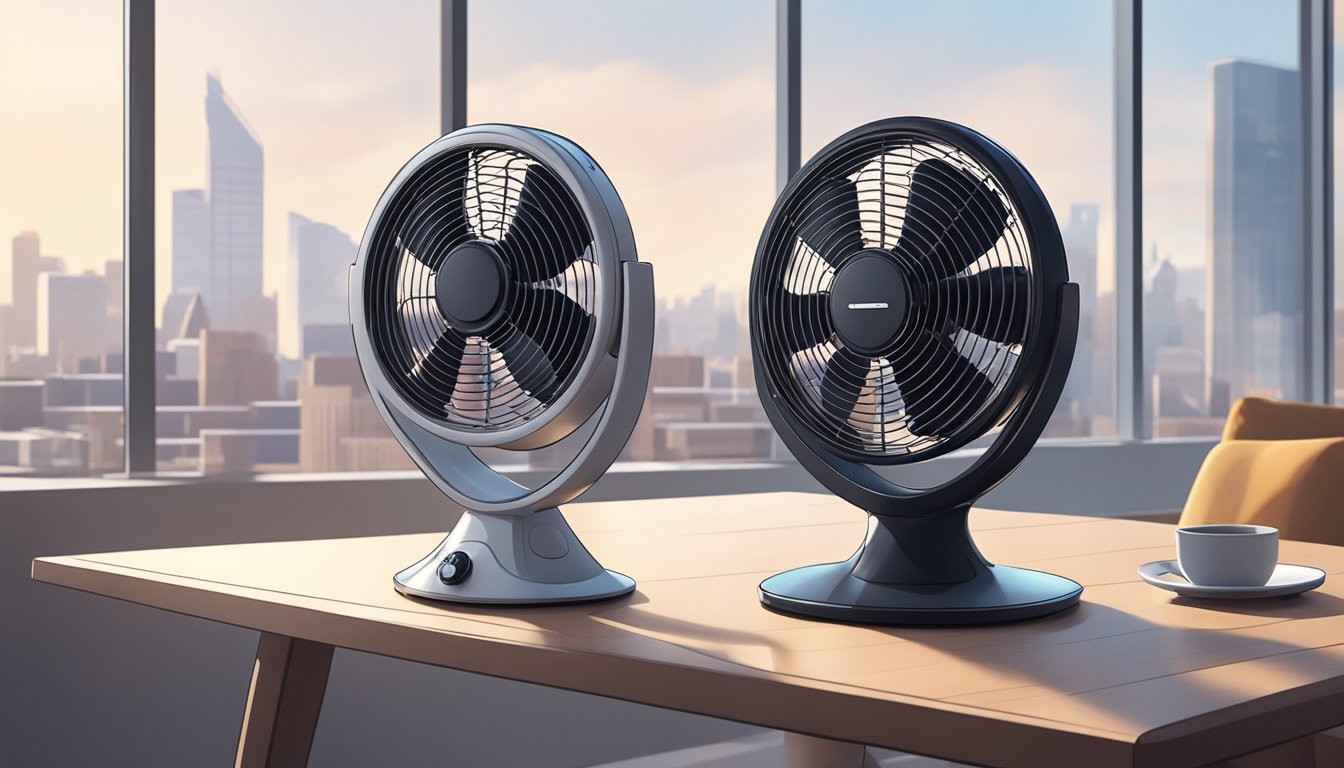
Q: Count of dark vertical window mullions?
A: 5